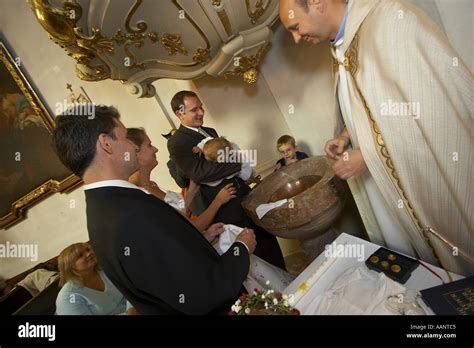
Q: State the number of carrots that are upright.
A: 0